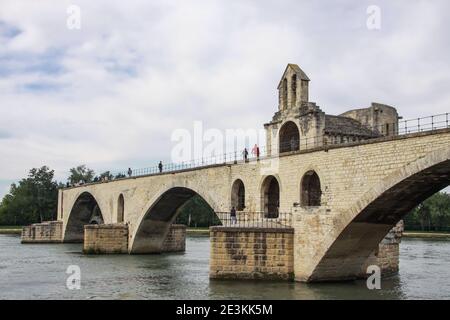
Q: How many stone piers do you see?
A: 3